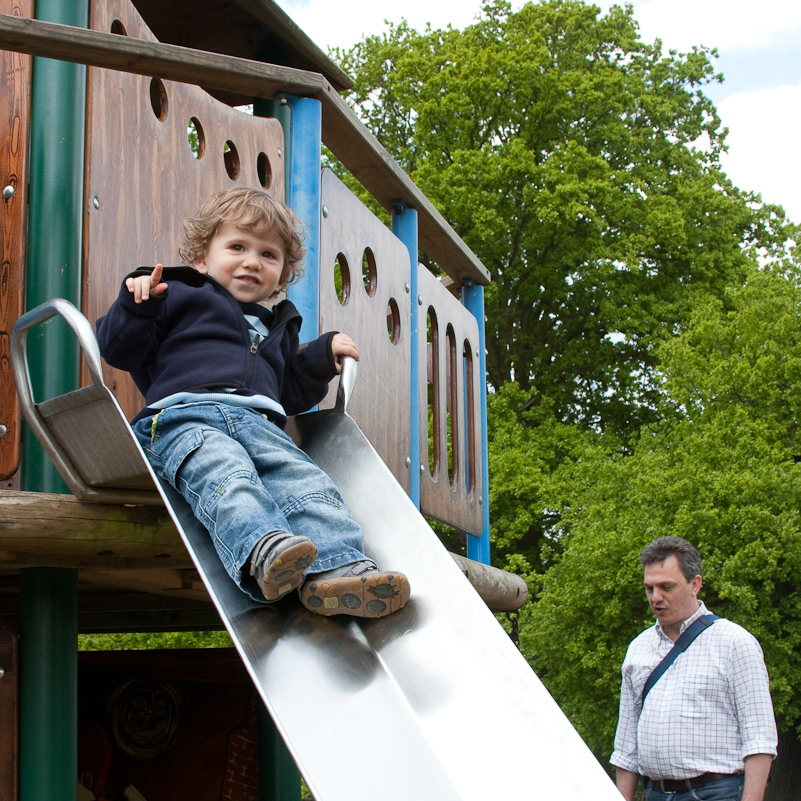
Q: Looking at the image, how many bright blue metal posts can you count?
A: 3